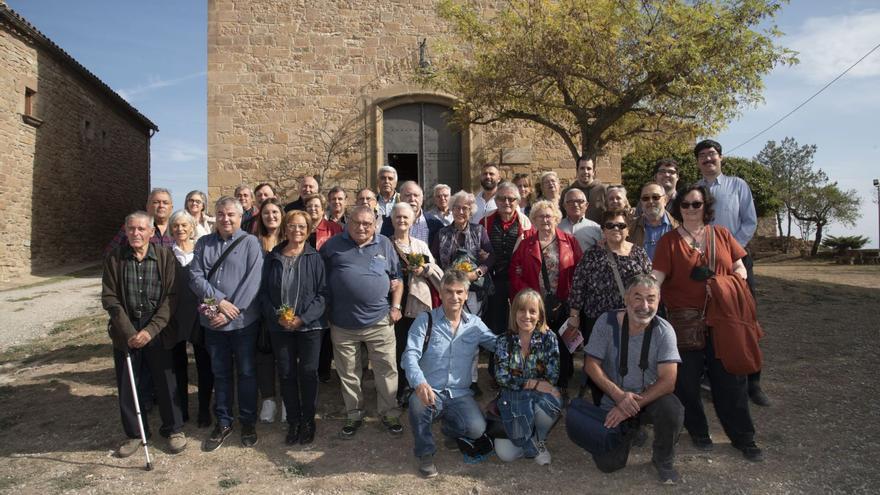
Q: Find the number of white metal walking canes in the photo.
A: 1